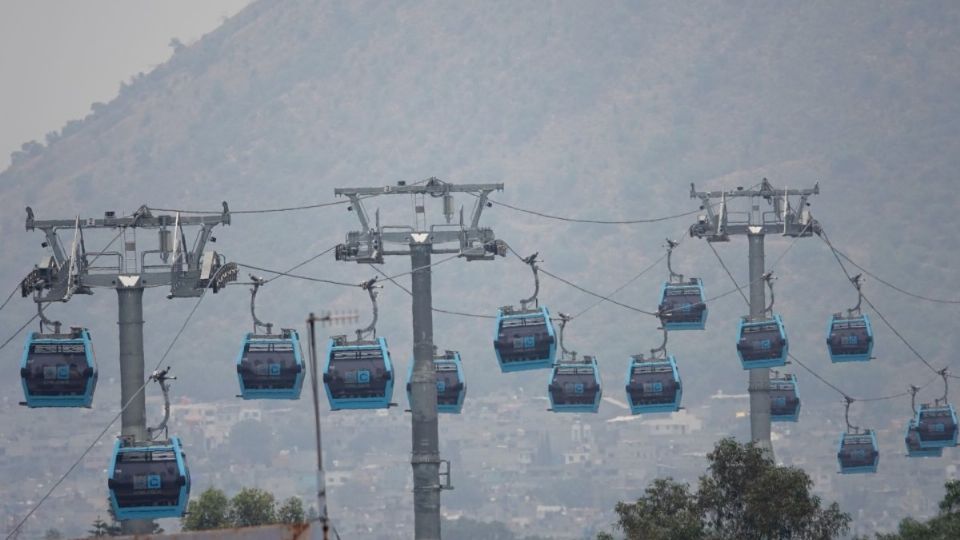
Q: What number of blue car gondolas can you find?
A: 15